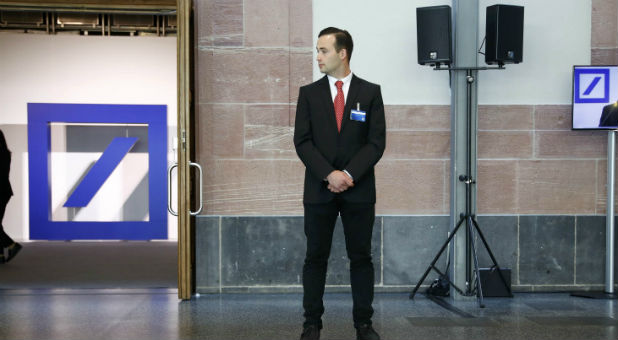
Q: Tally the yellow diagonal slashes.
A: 0